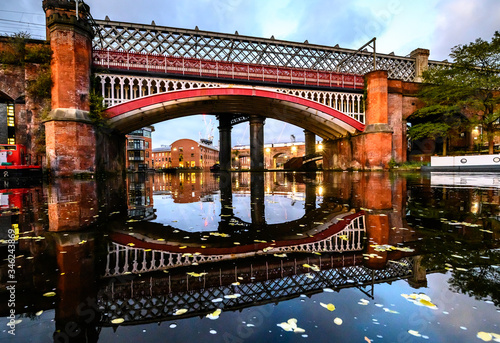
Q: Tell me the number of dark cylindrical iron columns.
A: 3